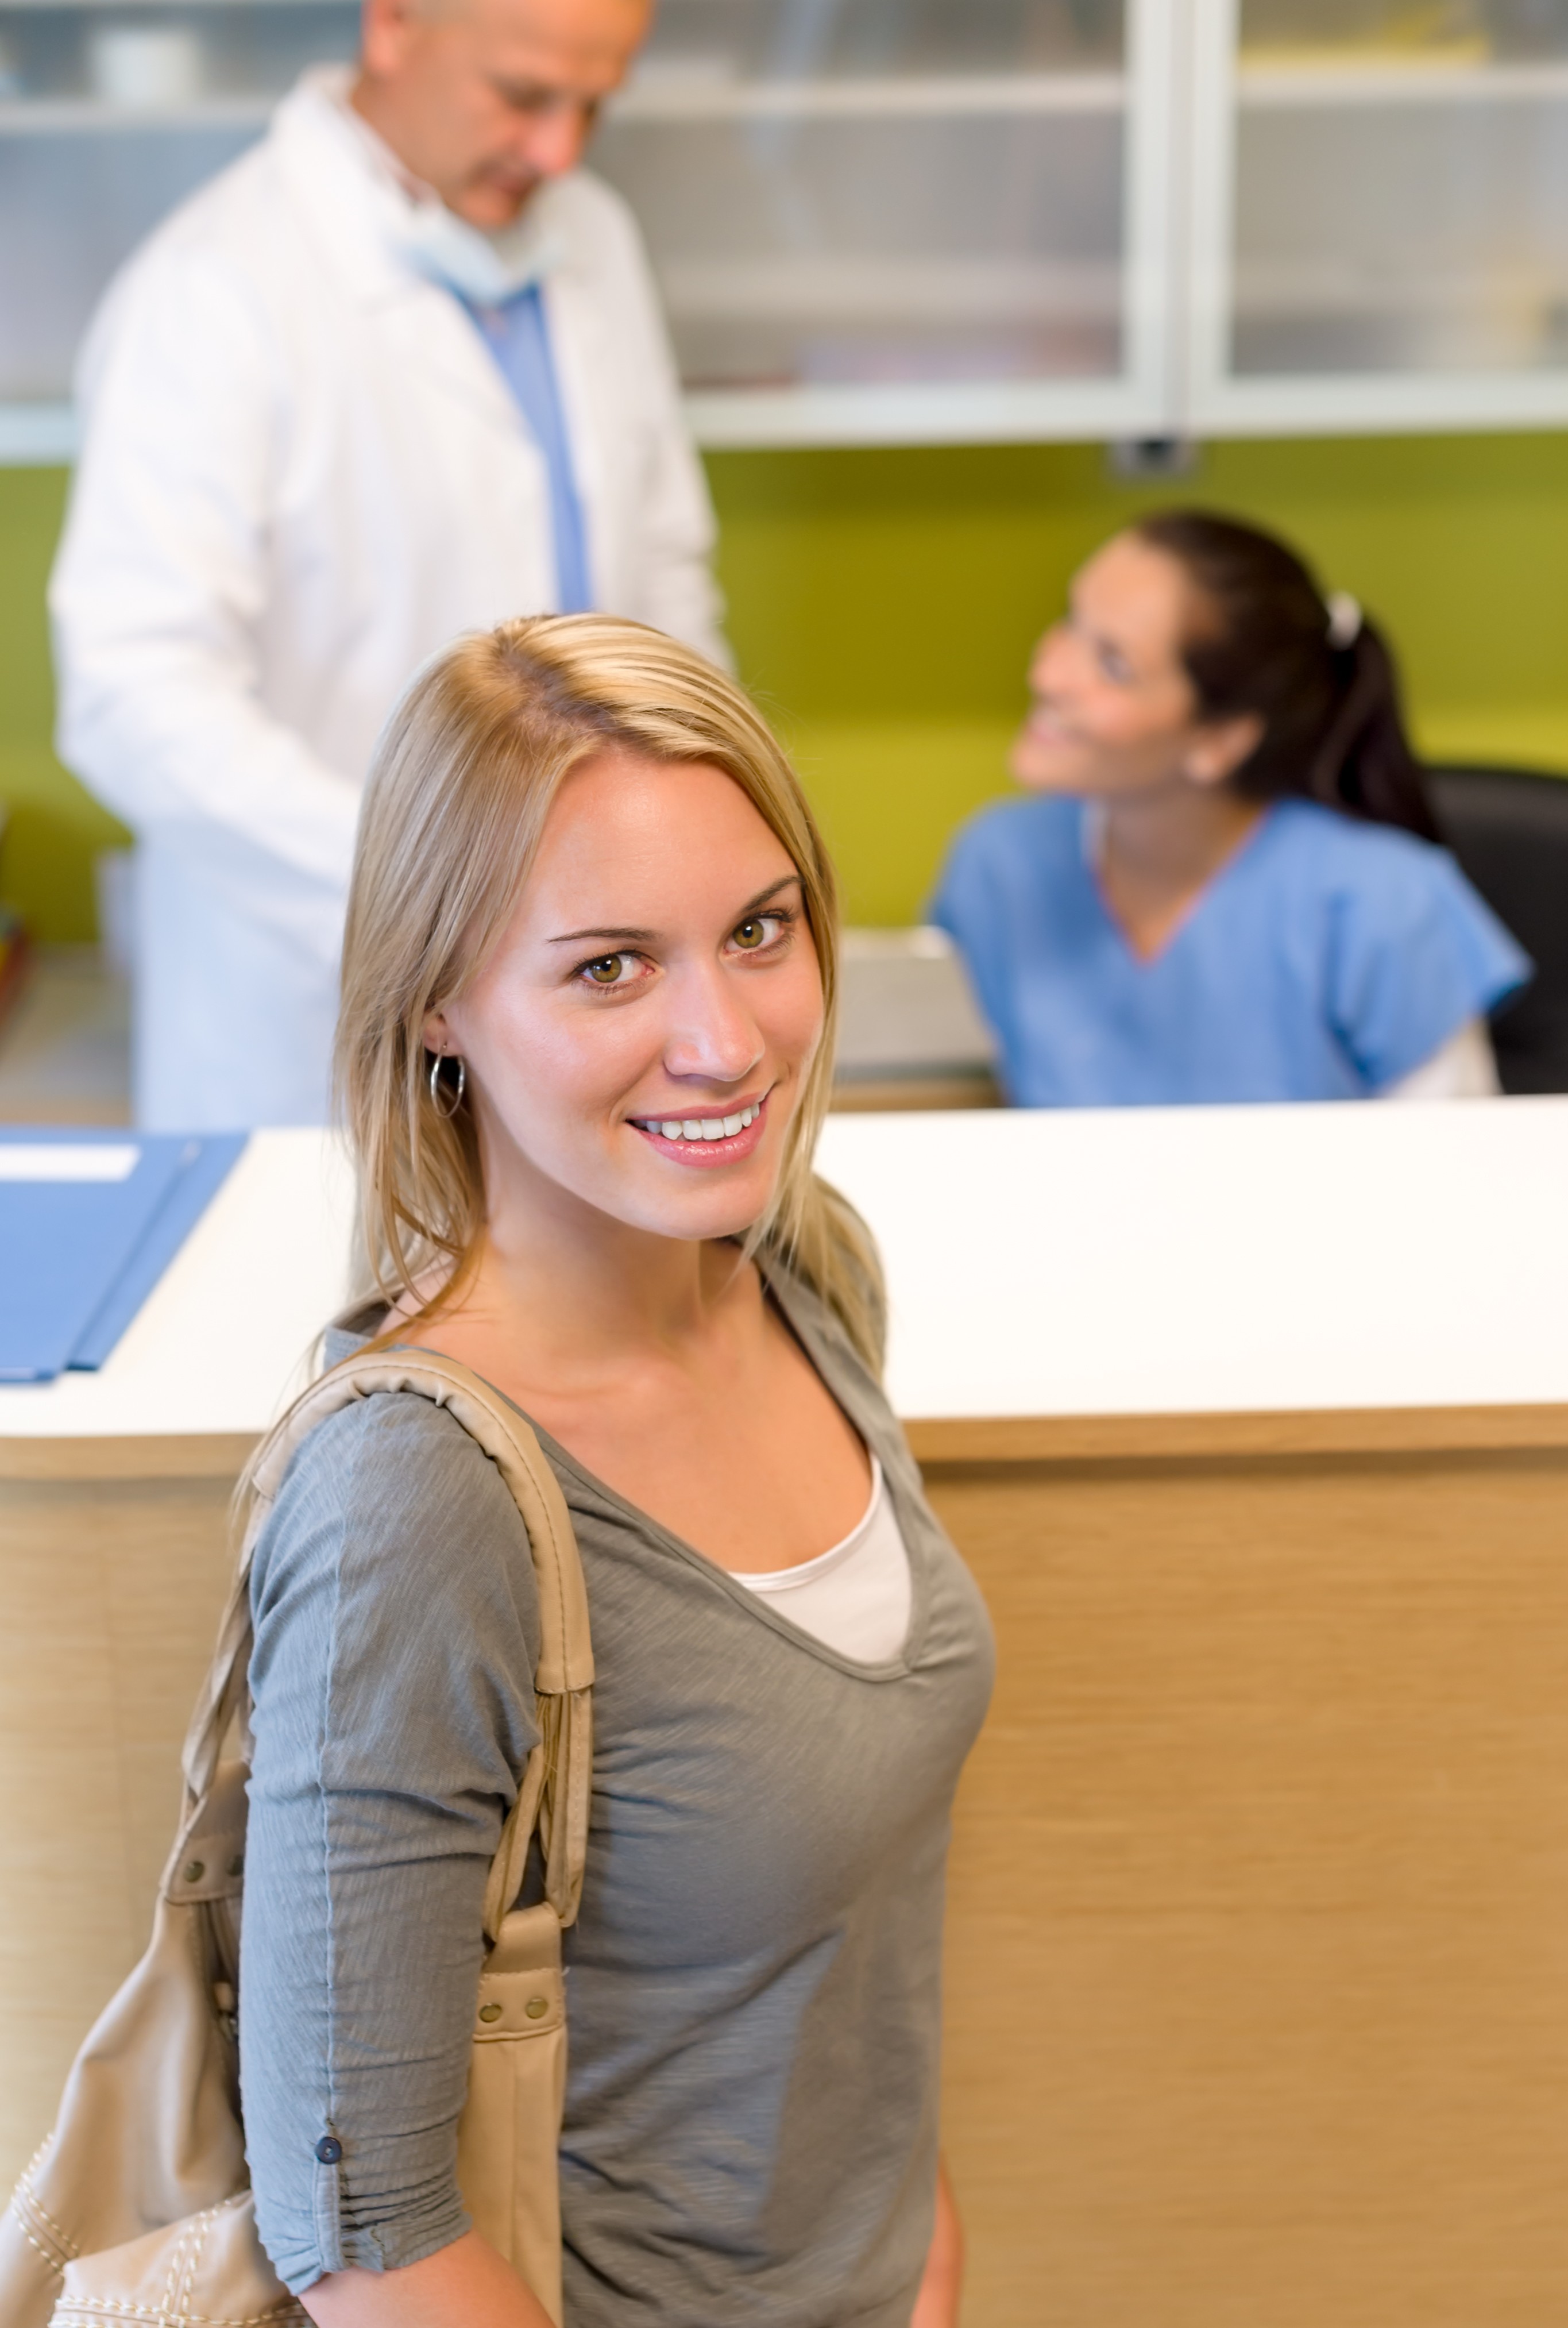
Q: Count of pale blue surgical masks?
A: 1